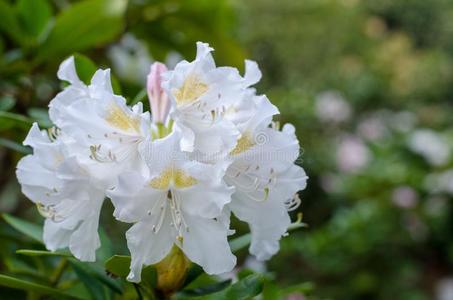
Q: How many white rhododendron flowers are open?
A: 5